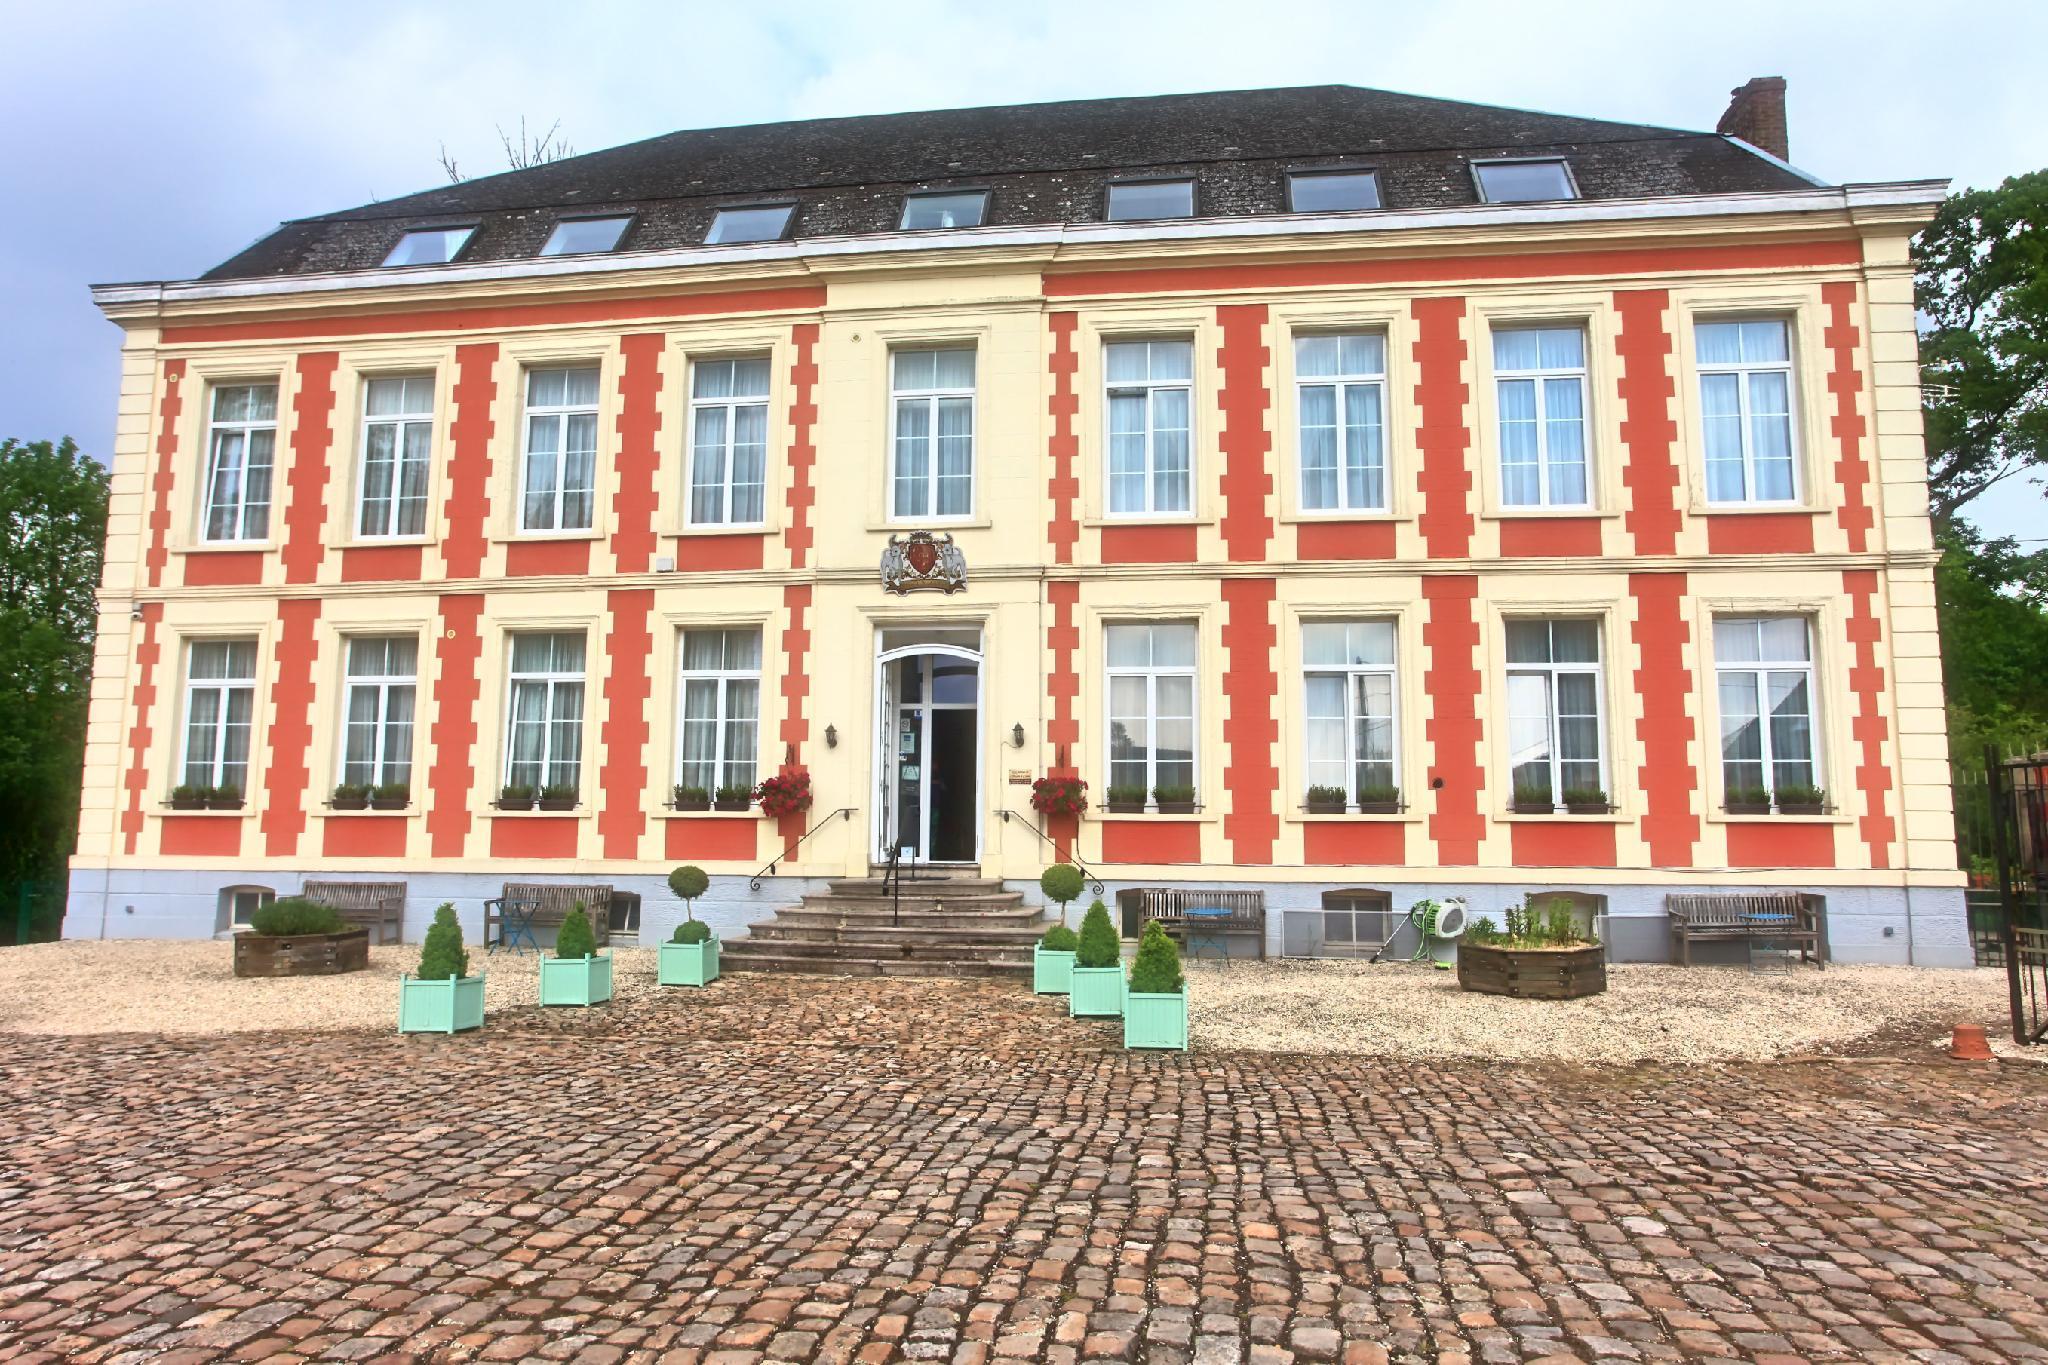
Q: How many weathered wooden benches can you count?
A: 4